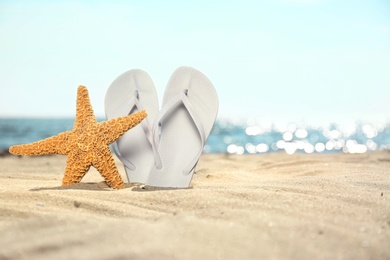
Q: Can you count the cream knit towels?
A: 0